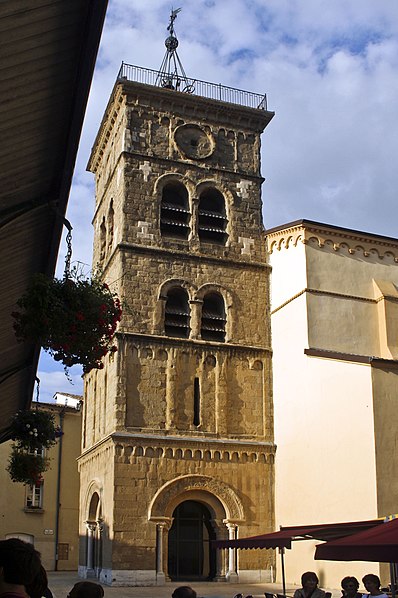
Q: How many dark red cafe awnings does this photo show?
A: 2